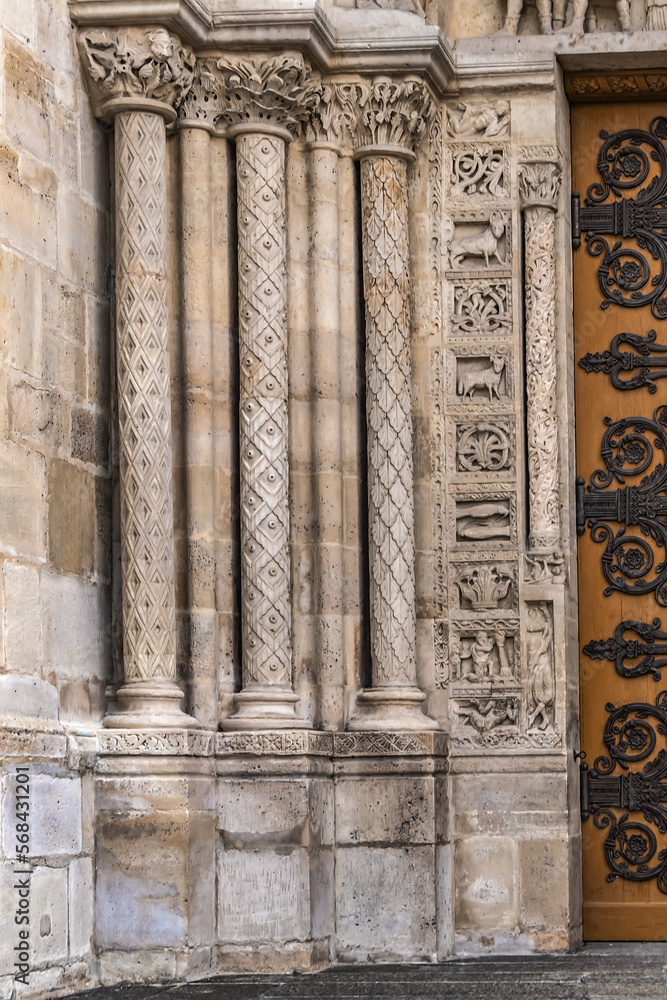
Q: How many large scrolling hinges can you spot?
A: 3